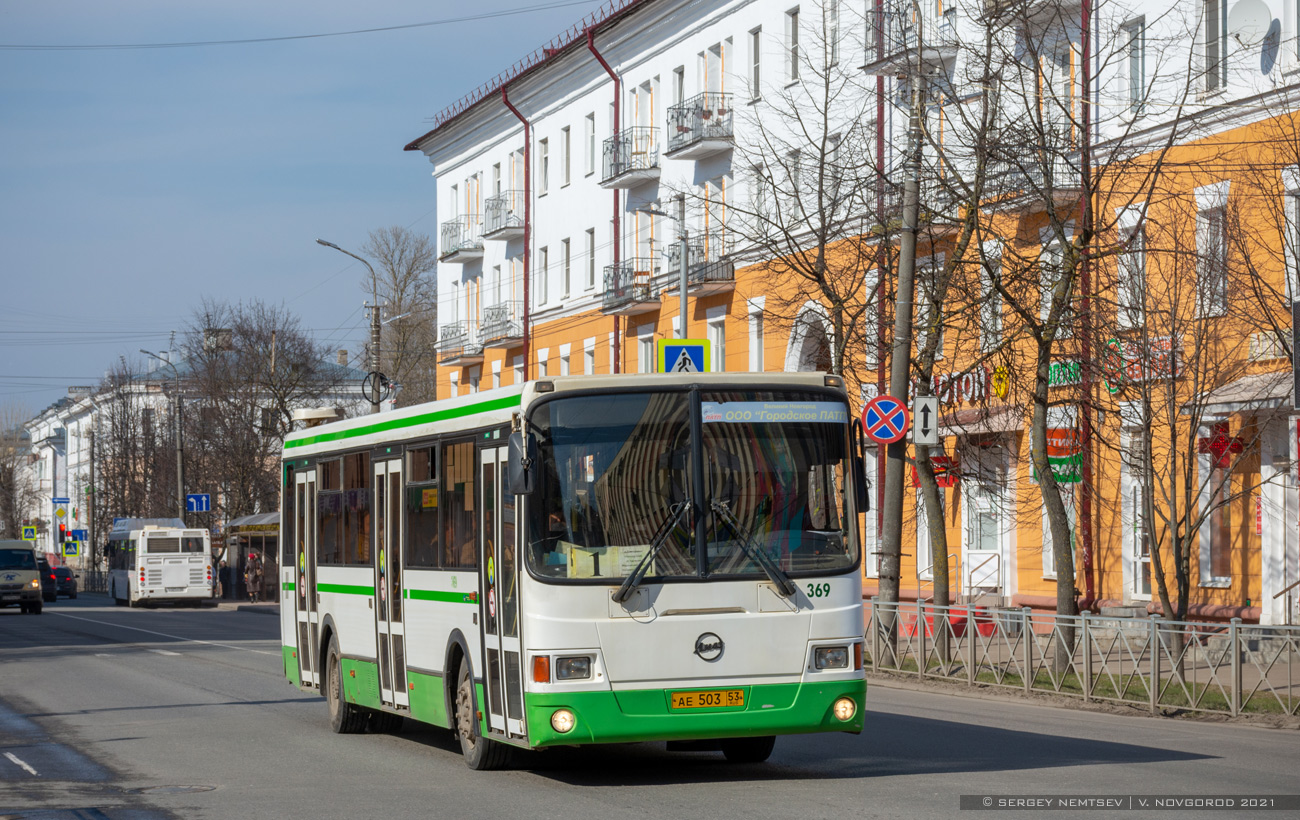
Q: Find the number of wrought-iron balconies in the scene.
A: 12